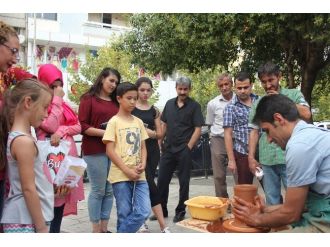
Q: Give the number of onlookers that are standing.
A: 11